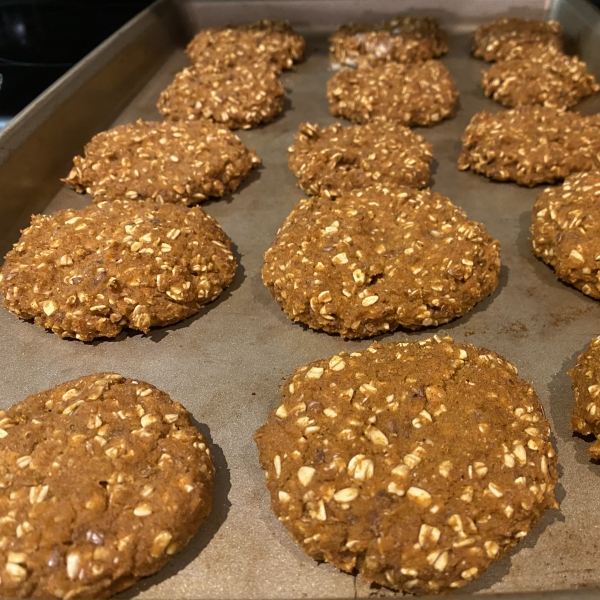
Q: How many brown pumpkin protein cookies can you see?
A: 15